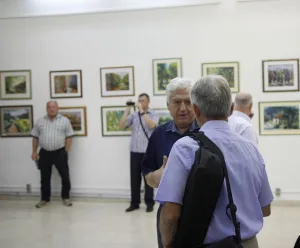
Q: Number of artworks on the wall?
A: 11